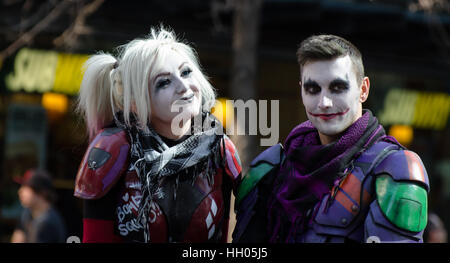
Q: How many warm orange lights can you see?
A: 3